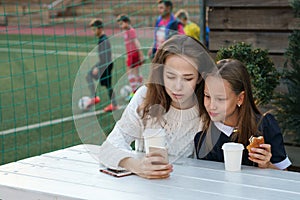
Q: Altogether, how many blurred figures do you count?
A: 4